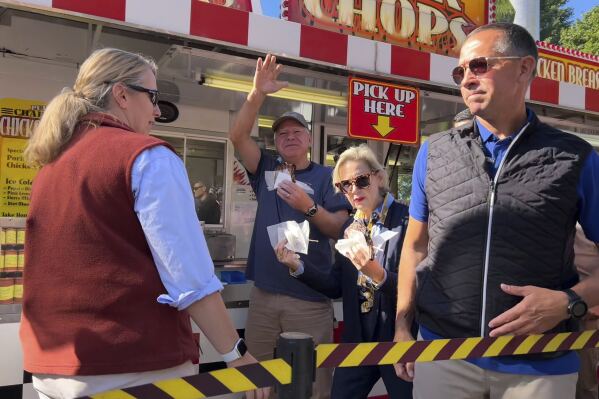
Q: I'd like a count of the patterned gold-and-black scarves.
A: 1